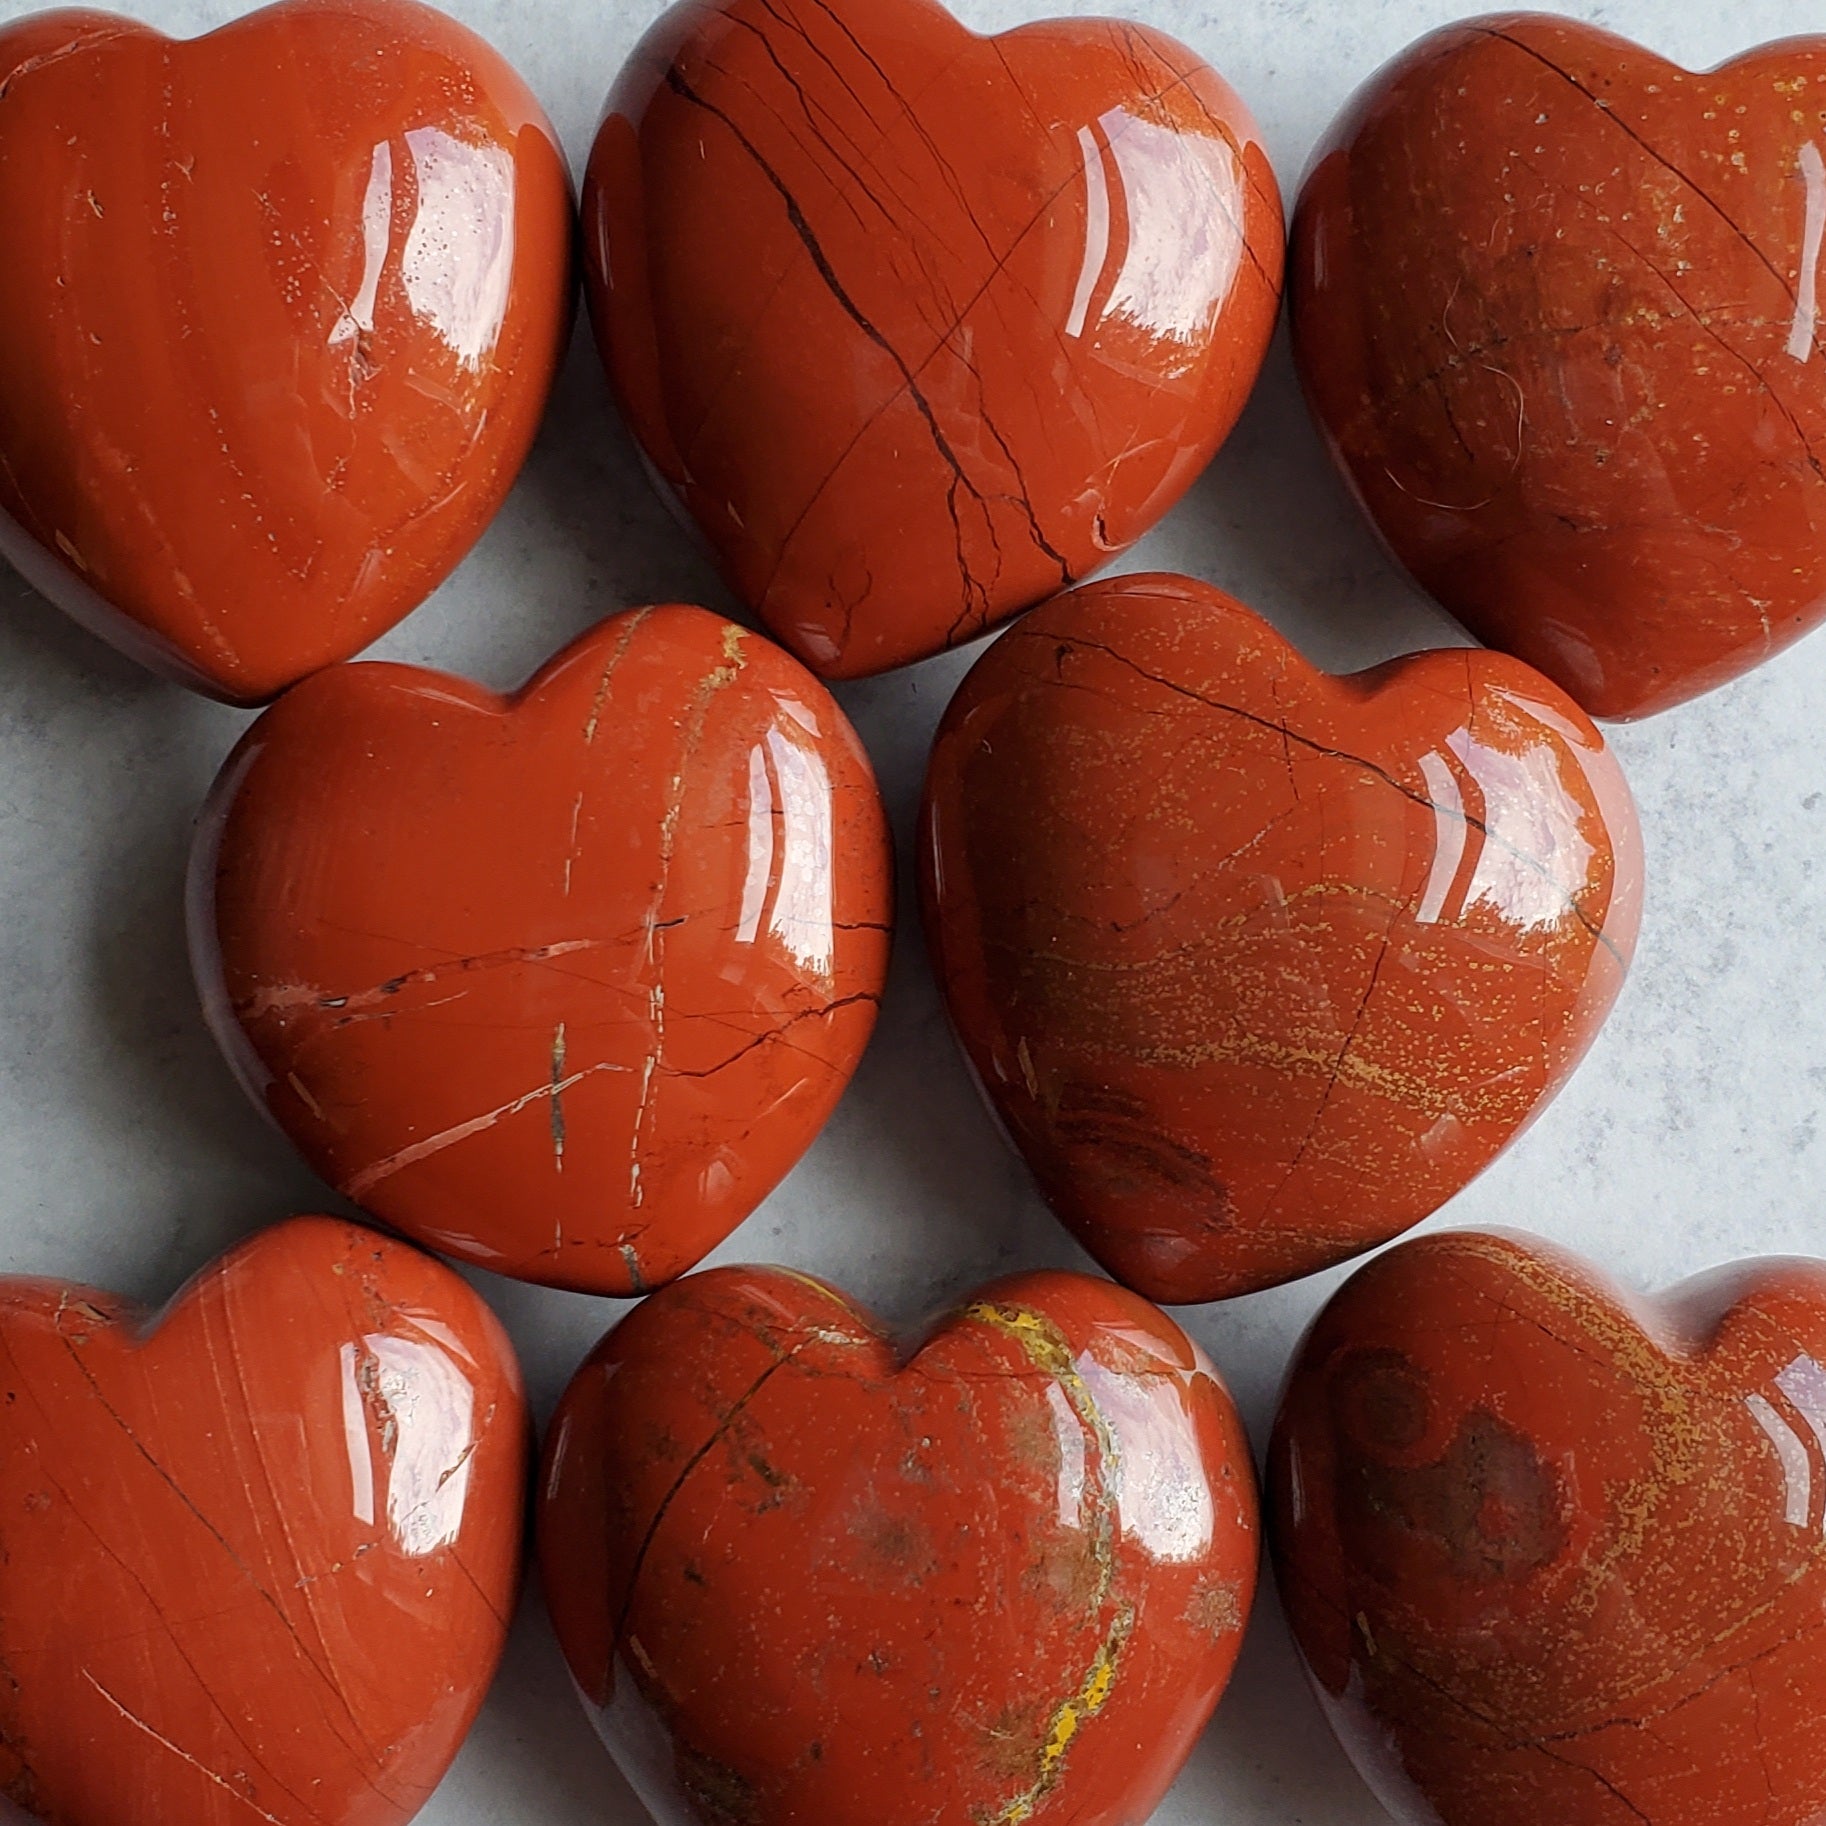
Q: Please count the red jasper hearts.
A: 8